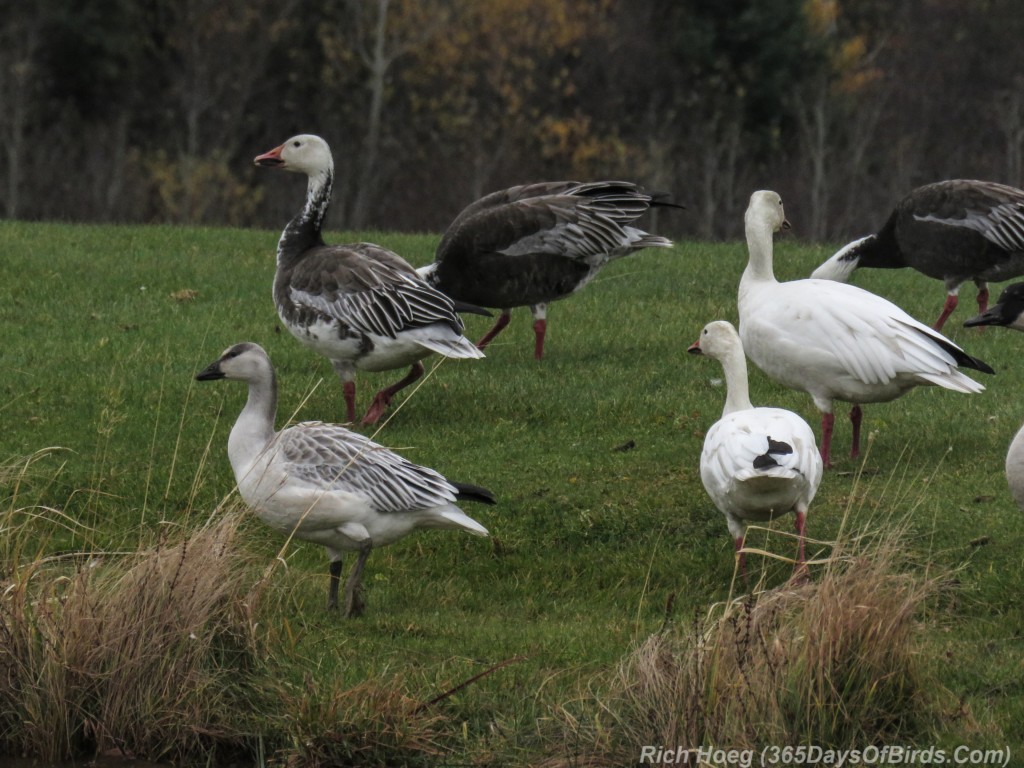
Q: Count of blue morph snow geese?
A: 3